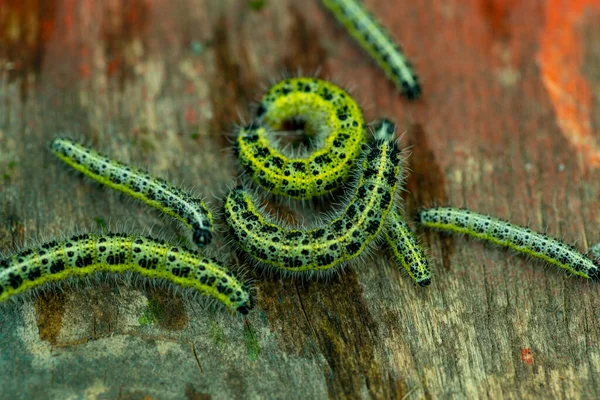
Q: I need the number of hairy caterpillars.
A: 7